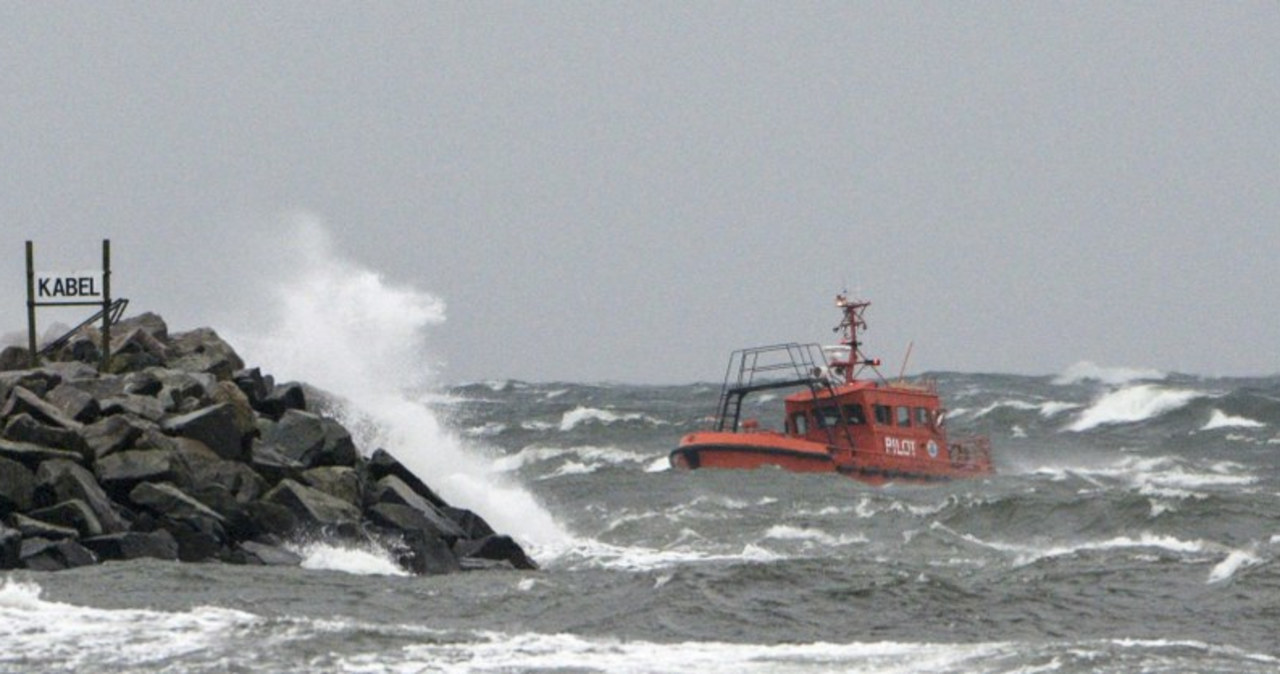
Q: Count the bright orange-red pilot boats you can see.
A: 1